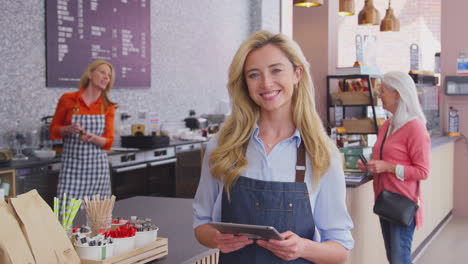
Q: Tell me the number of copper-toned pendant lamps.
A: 4